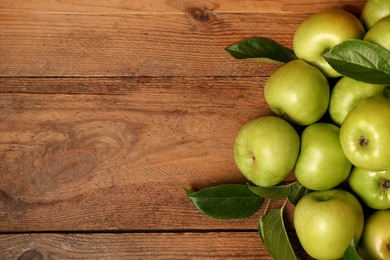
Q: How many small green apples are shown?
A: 11